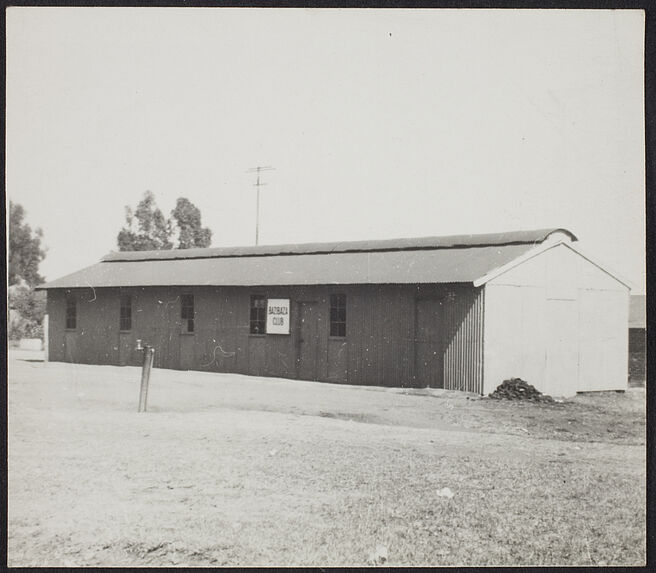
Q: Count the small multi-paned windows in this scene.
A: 5